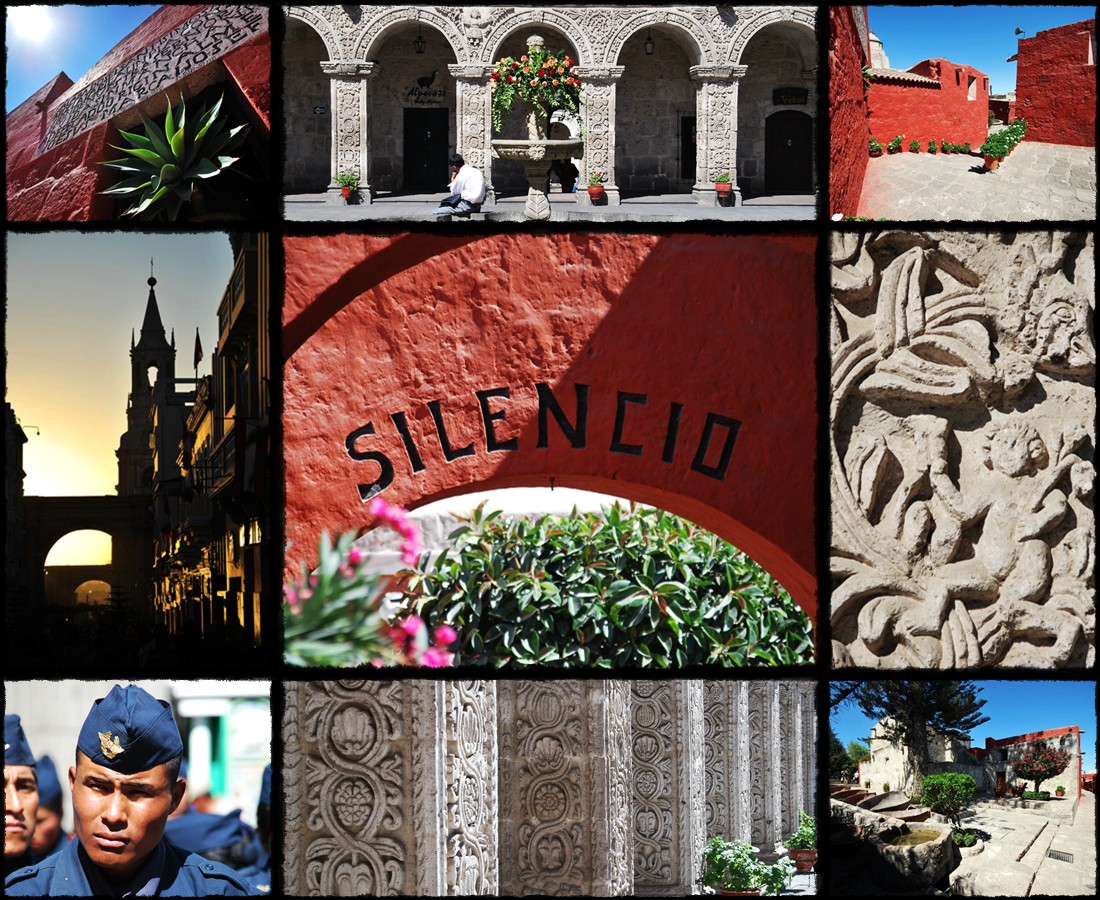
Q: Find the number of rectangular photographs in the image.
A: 9